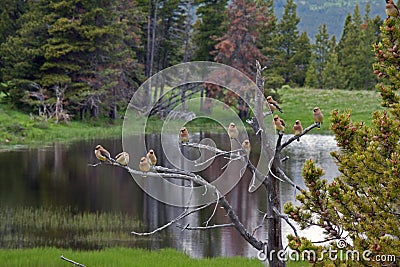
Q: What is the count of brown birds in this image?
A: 12